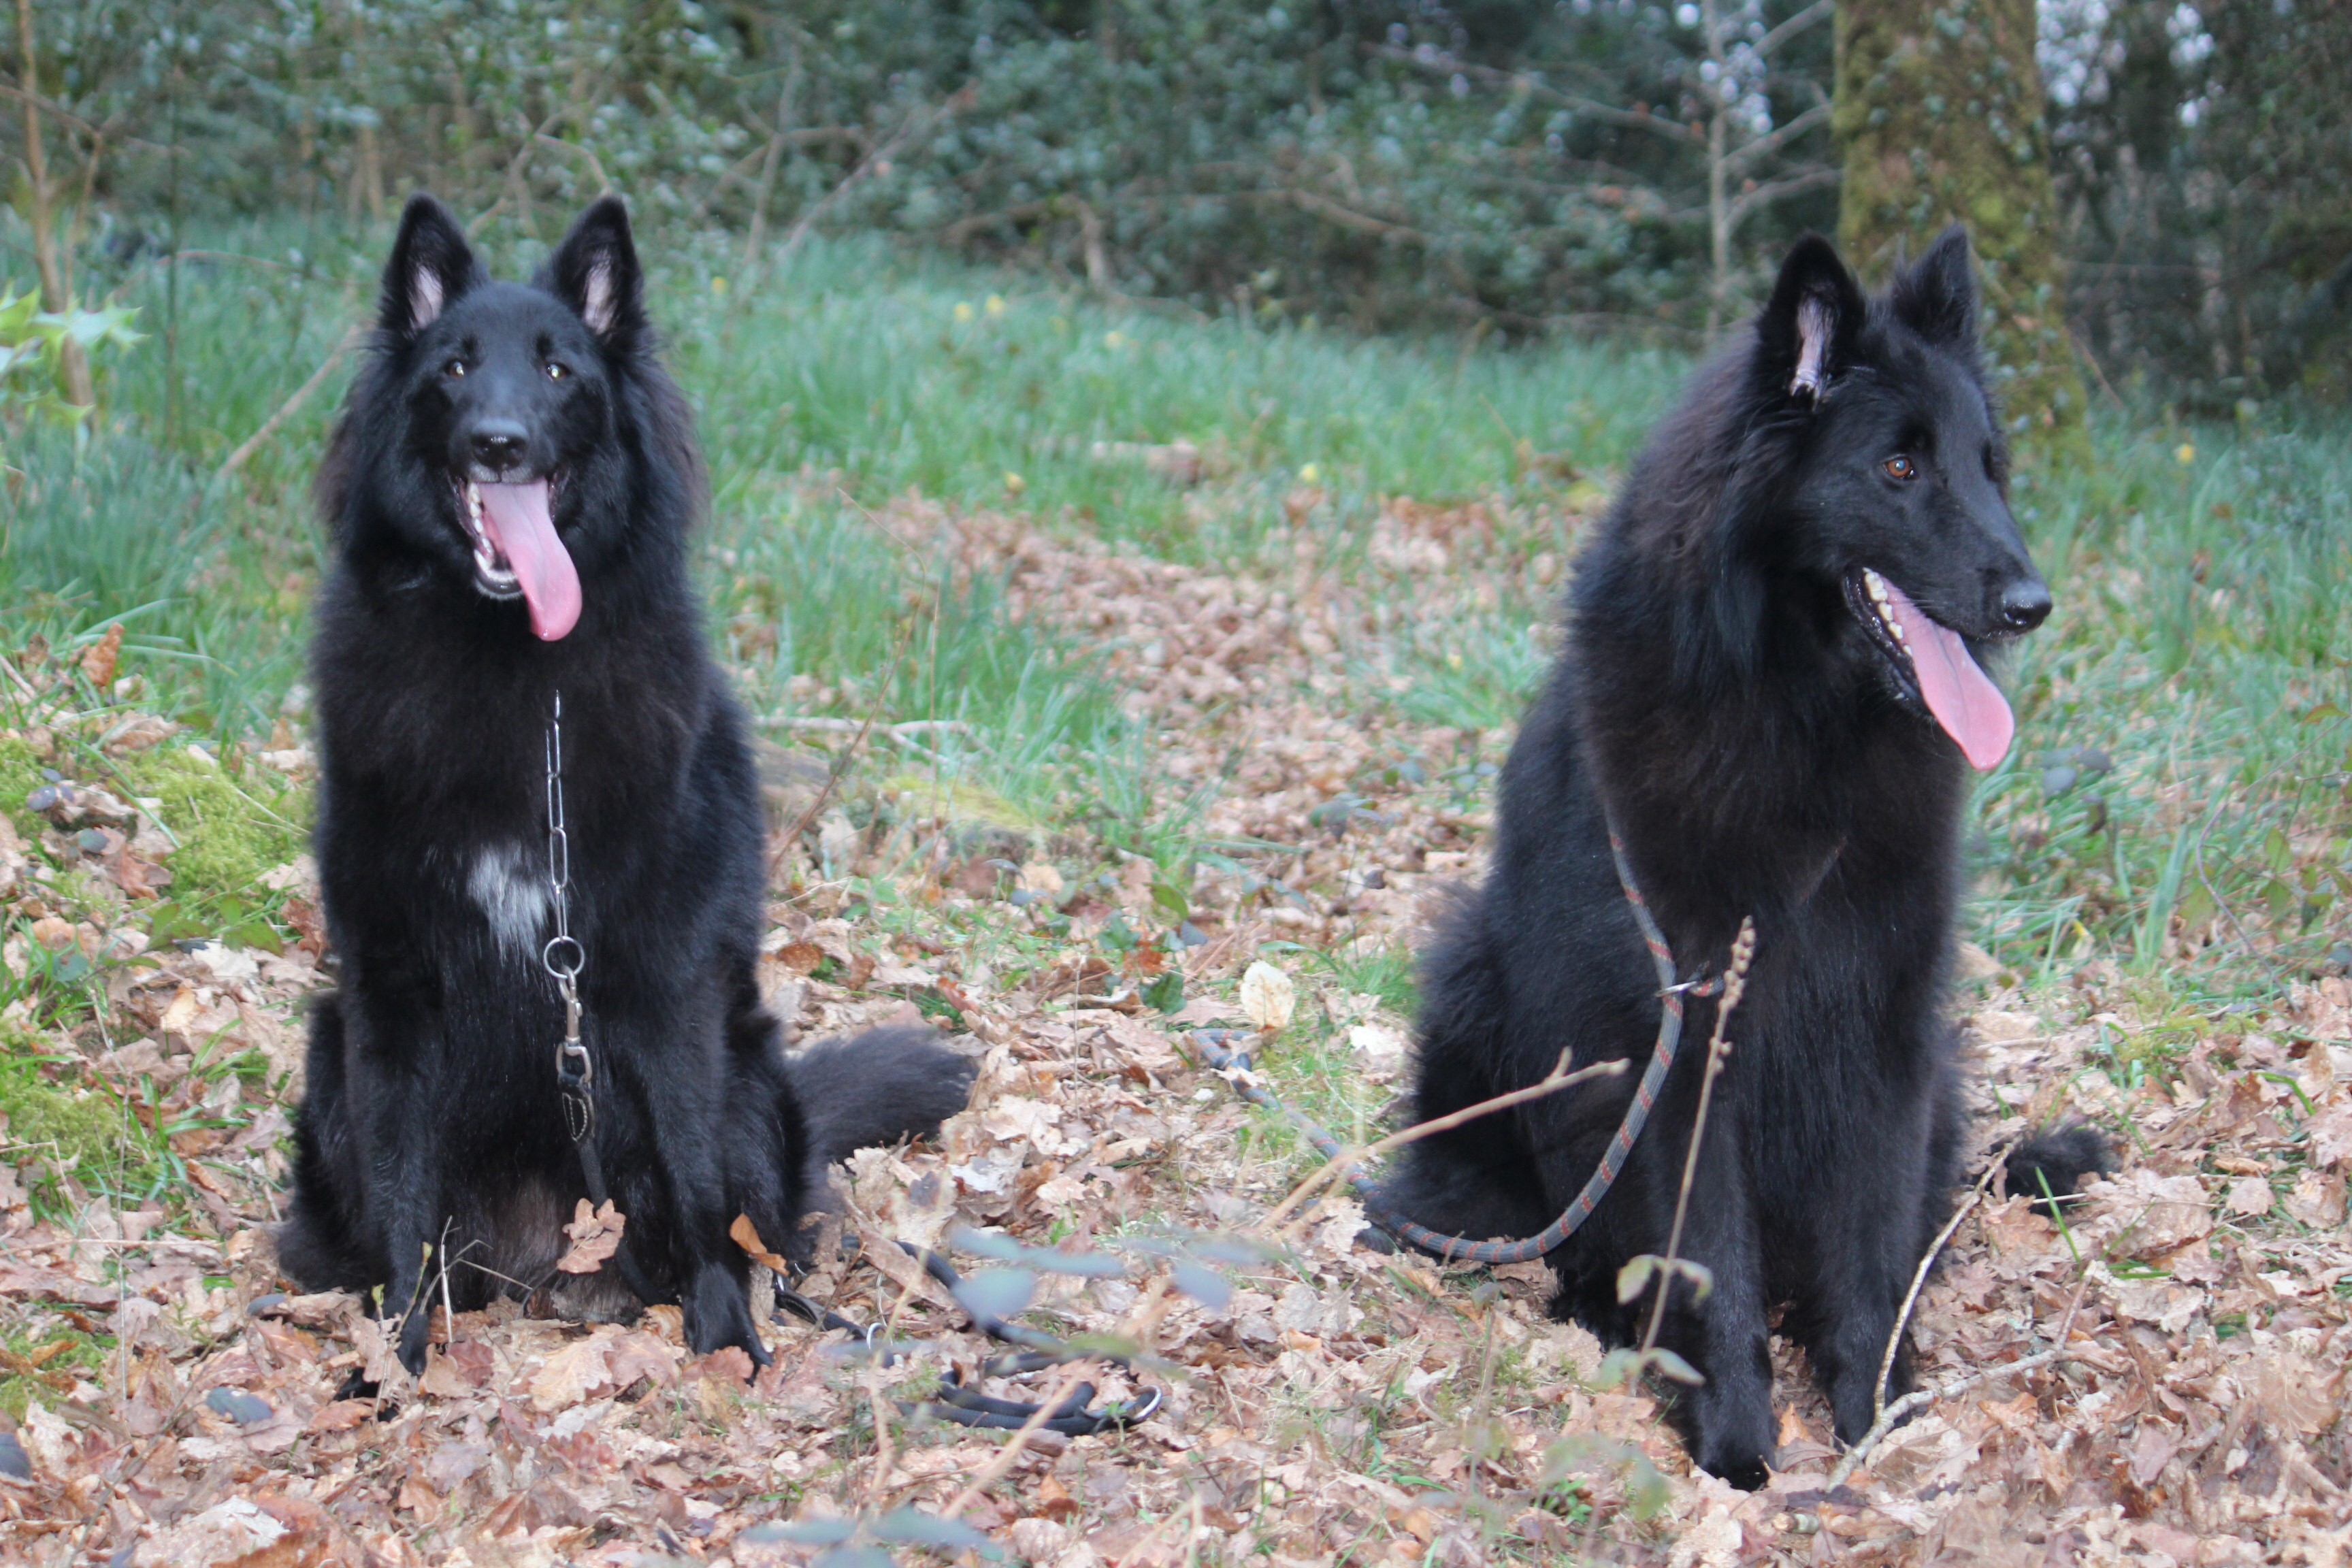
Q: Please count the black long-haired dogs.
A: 2